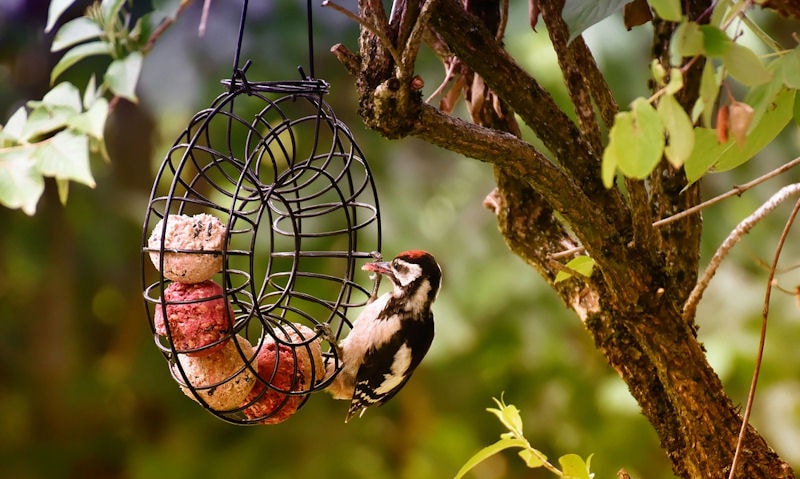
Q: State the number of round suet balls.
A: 5